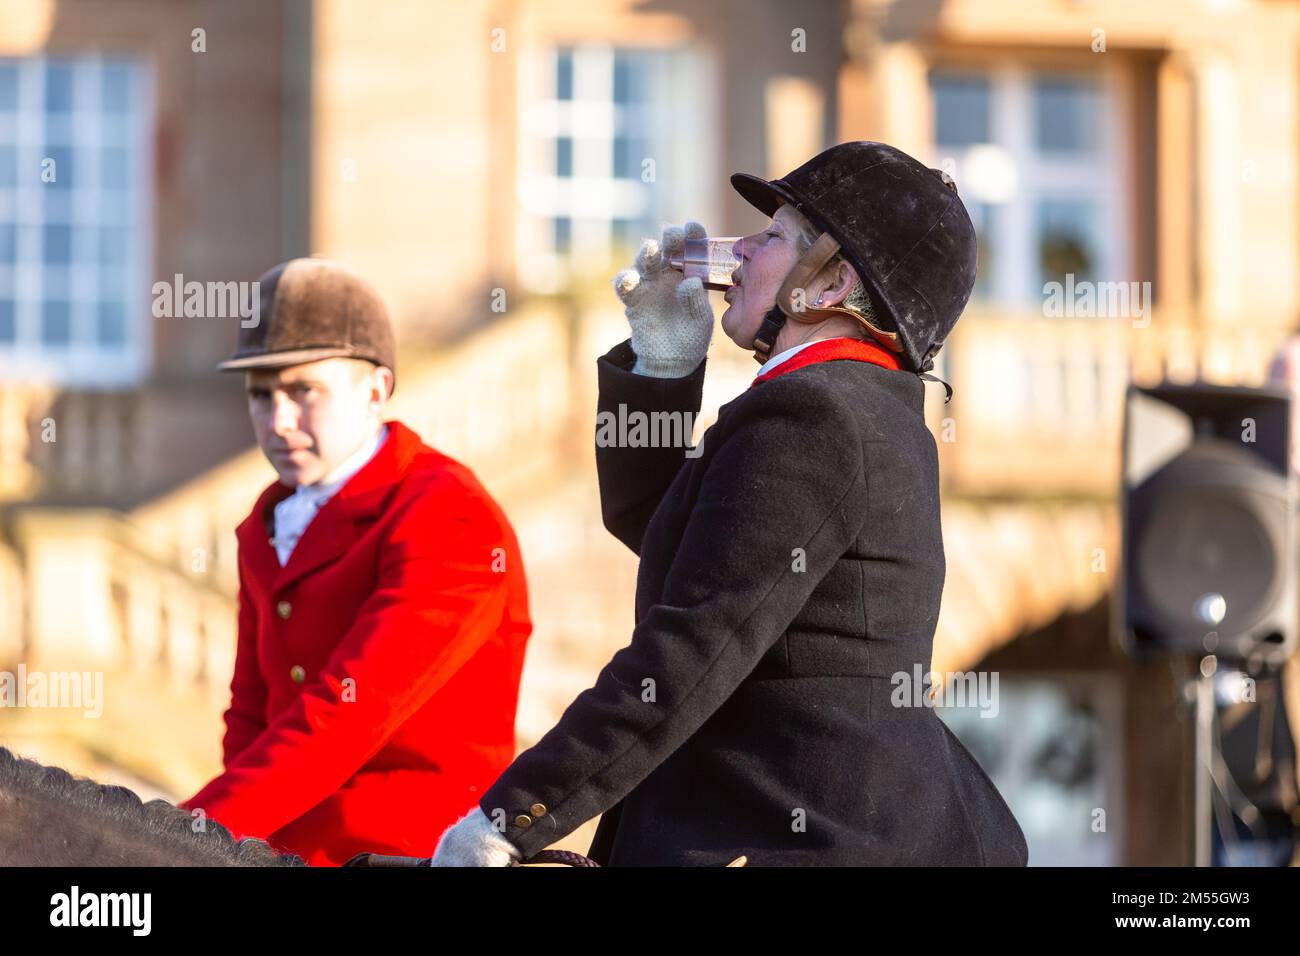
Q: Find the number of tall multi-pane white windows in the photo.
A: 3